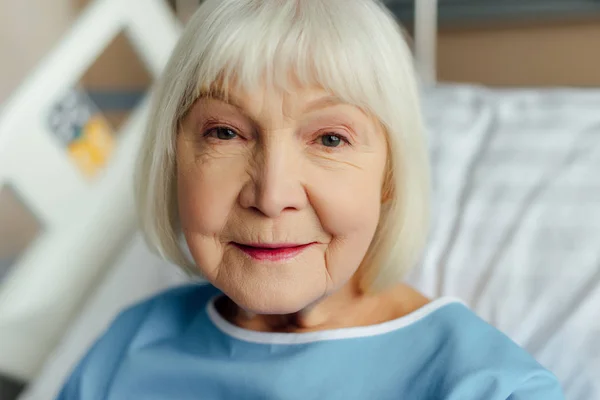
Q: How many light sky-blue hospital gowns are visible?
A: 1